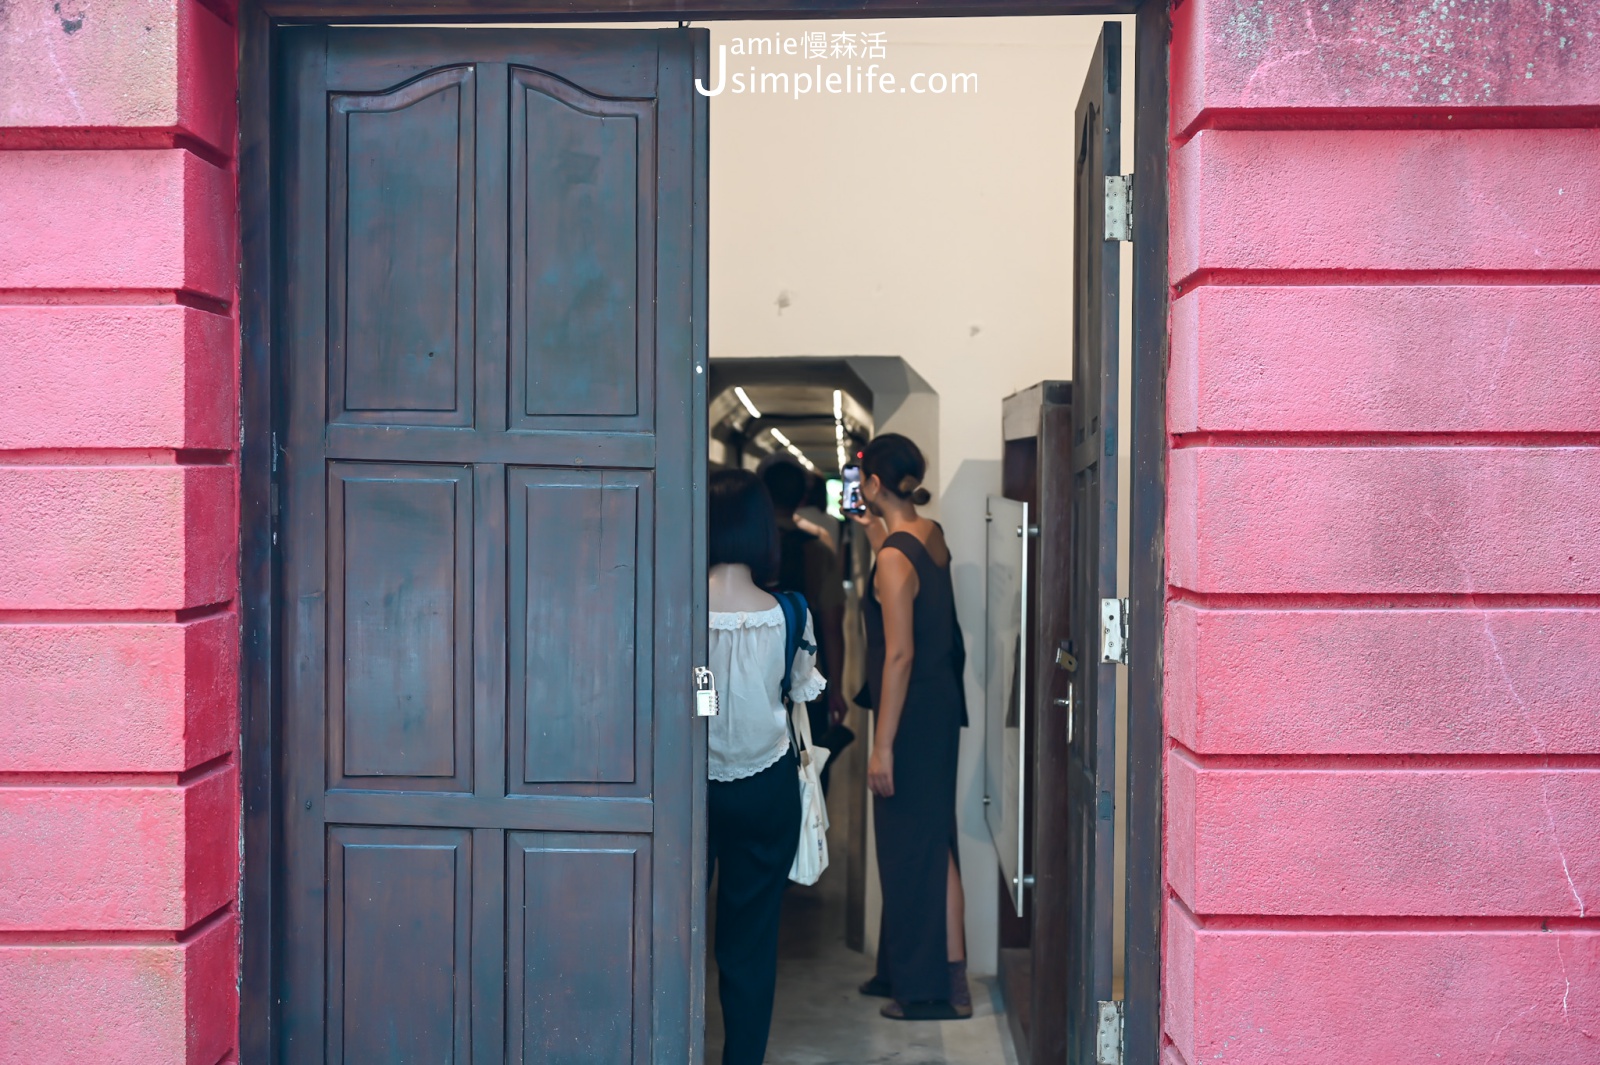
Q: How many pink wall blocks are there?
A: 14